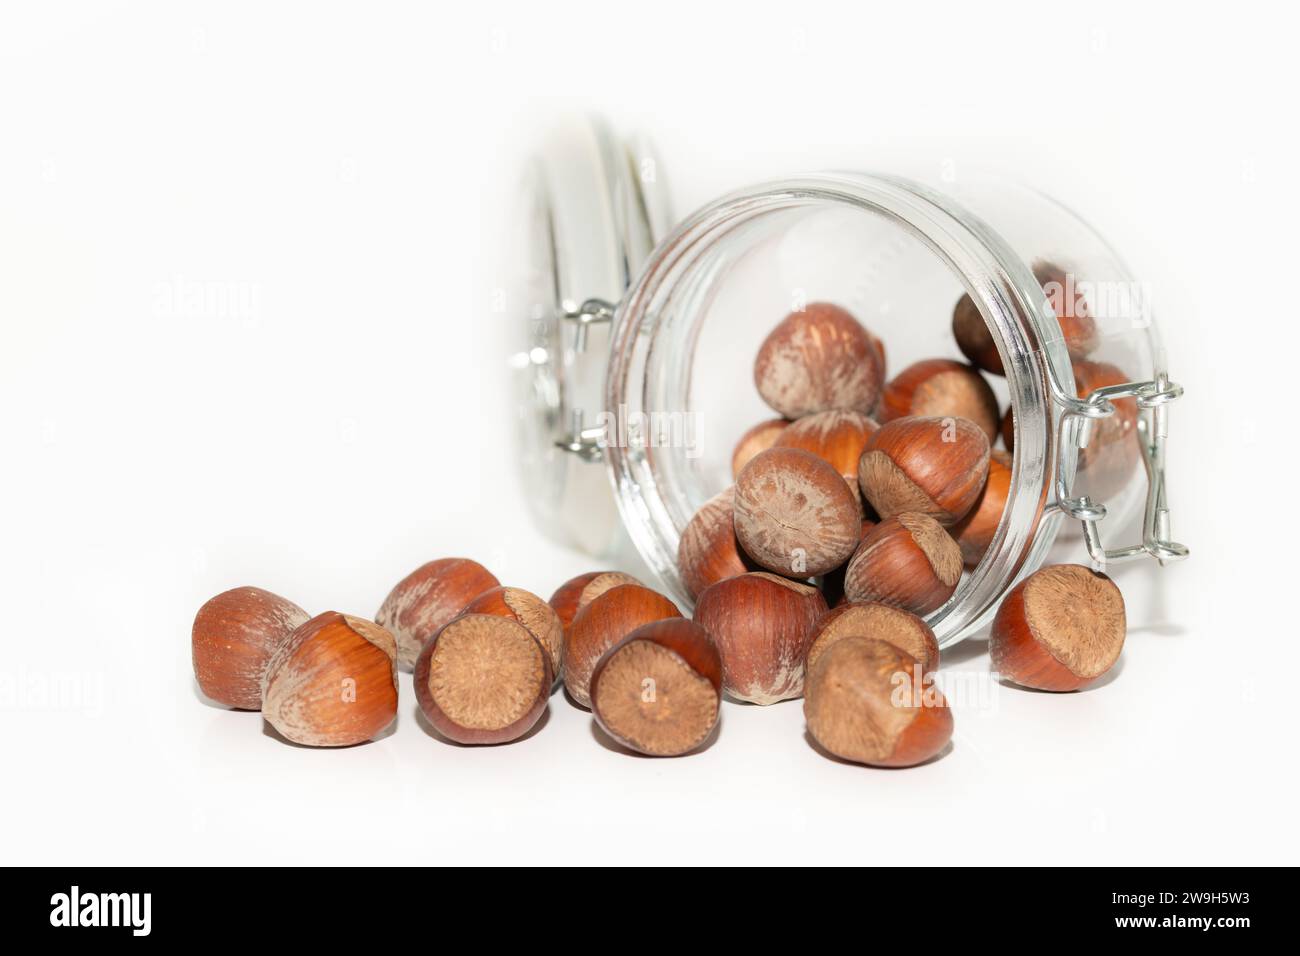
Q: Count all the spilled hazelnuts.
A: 12